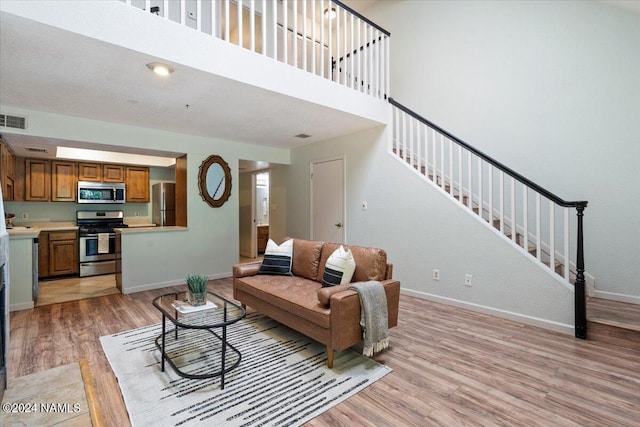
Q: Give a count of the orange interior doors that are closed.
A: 0